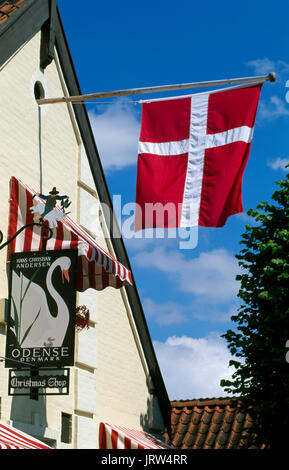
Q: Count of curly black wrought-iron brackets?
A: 1